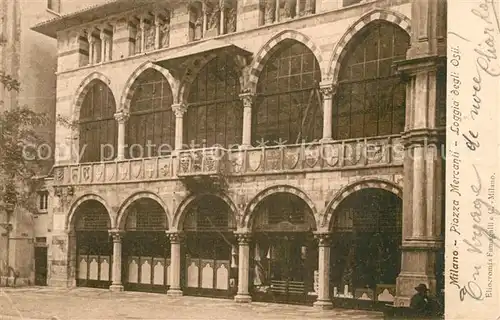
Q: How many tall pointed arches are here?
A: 5